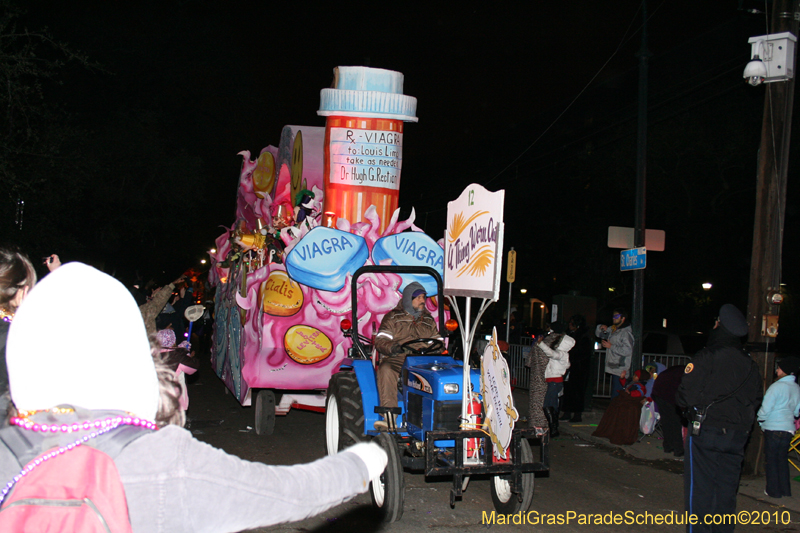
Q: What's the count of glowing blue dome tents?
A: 0